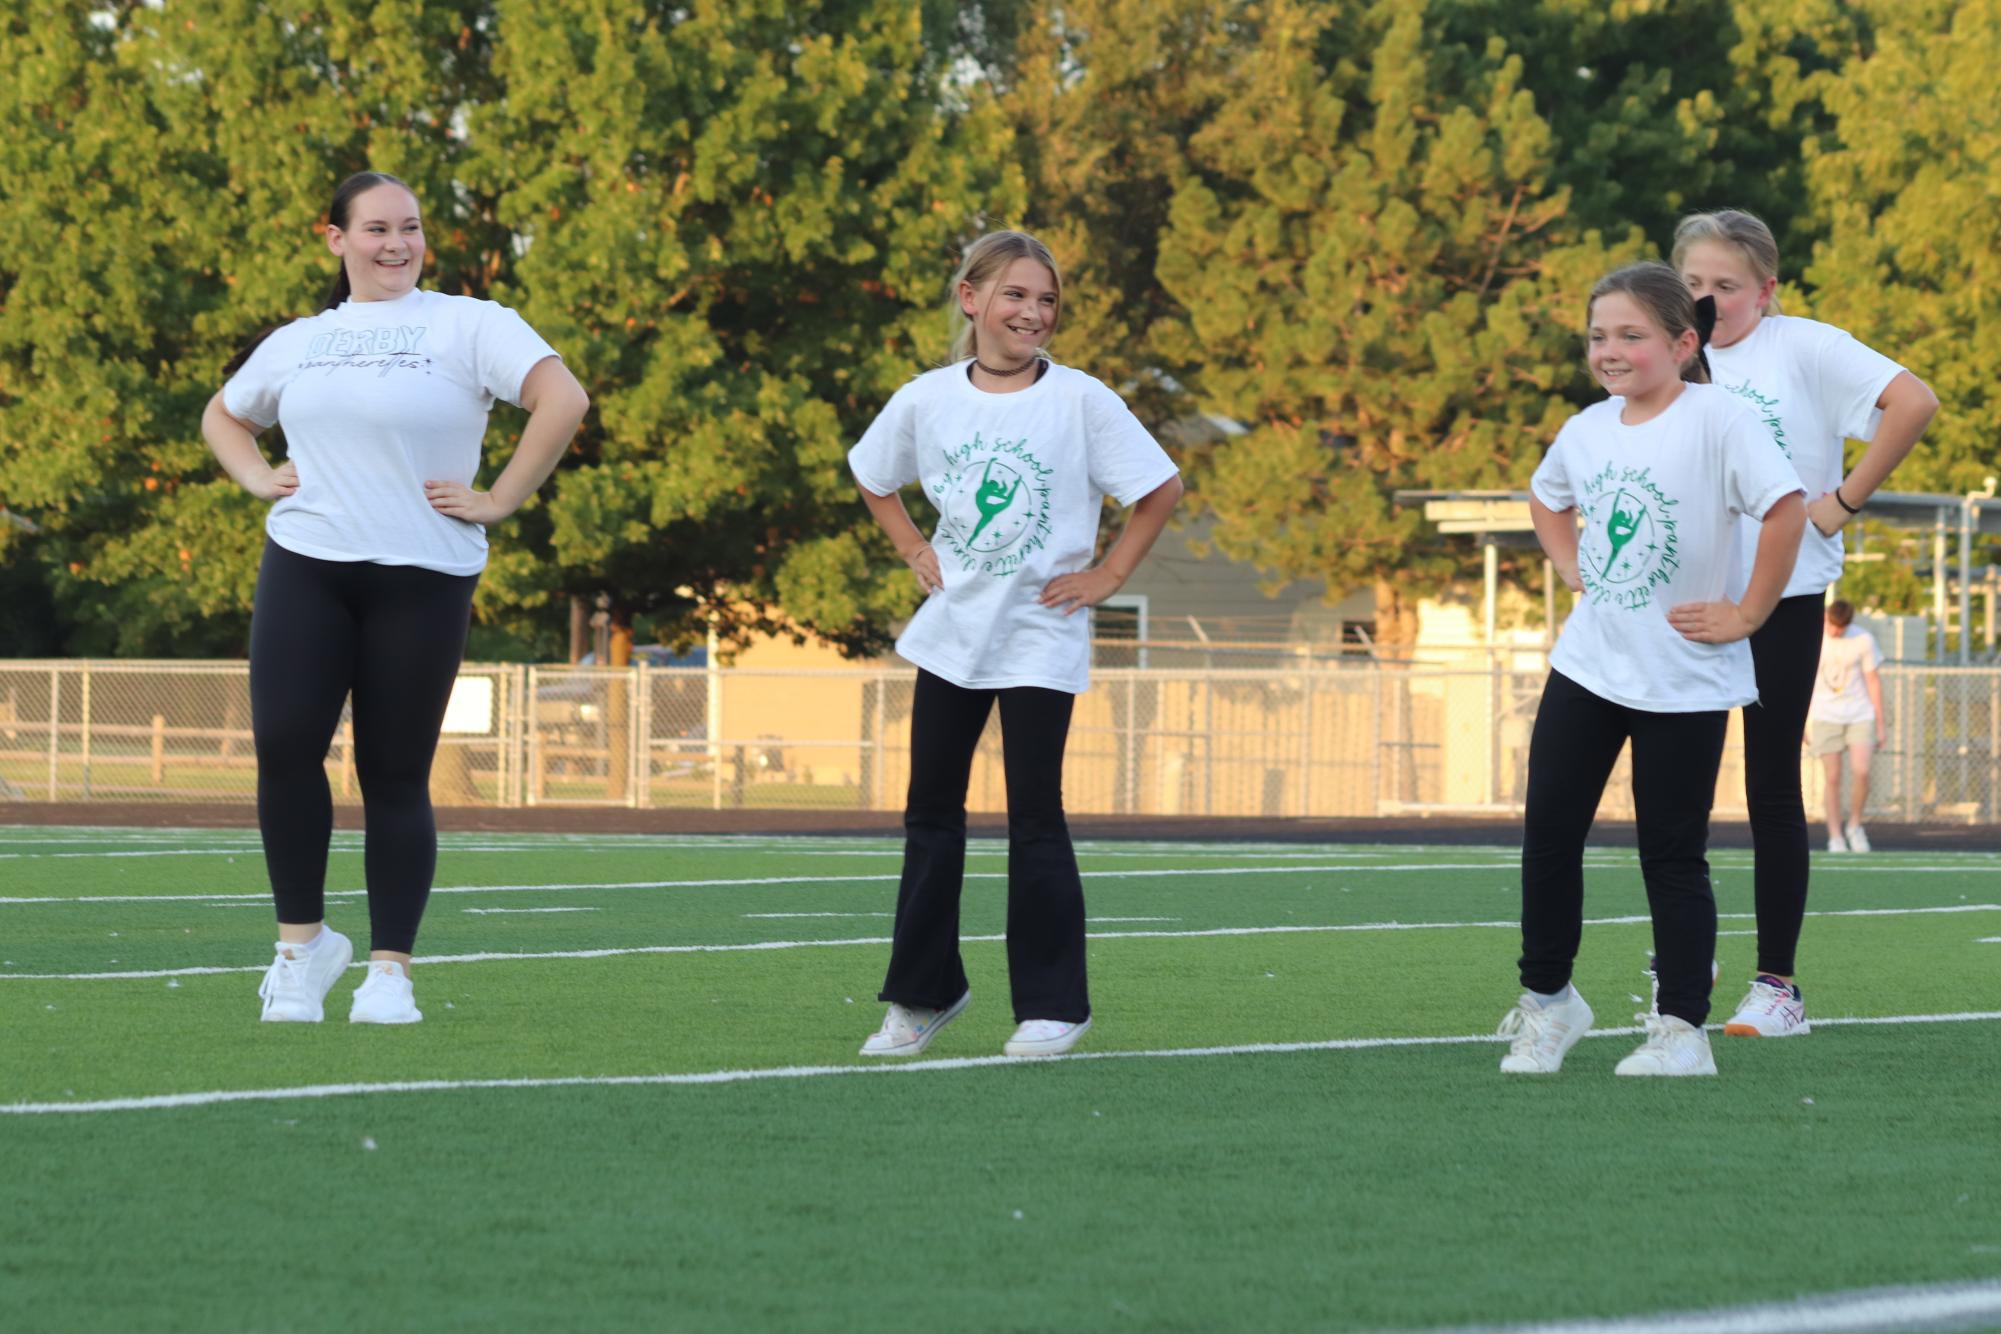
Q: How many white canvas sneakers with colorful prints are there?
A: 2